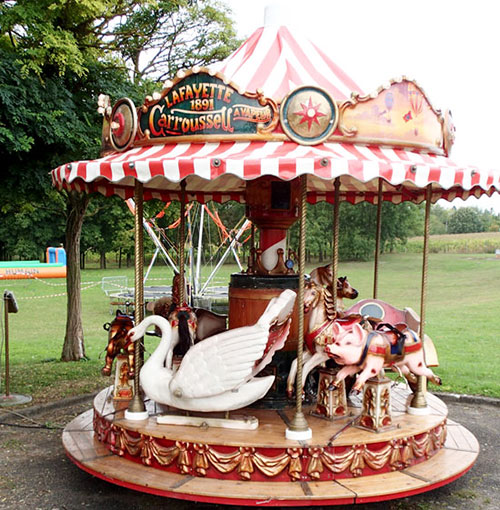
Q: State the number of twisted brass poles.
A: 6